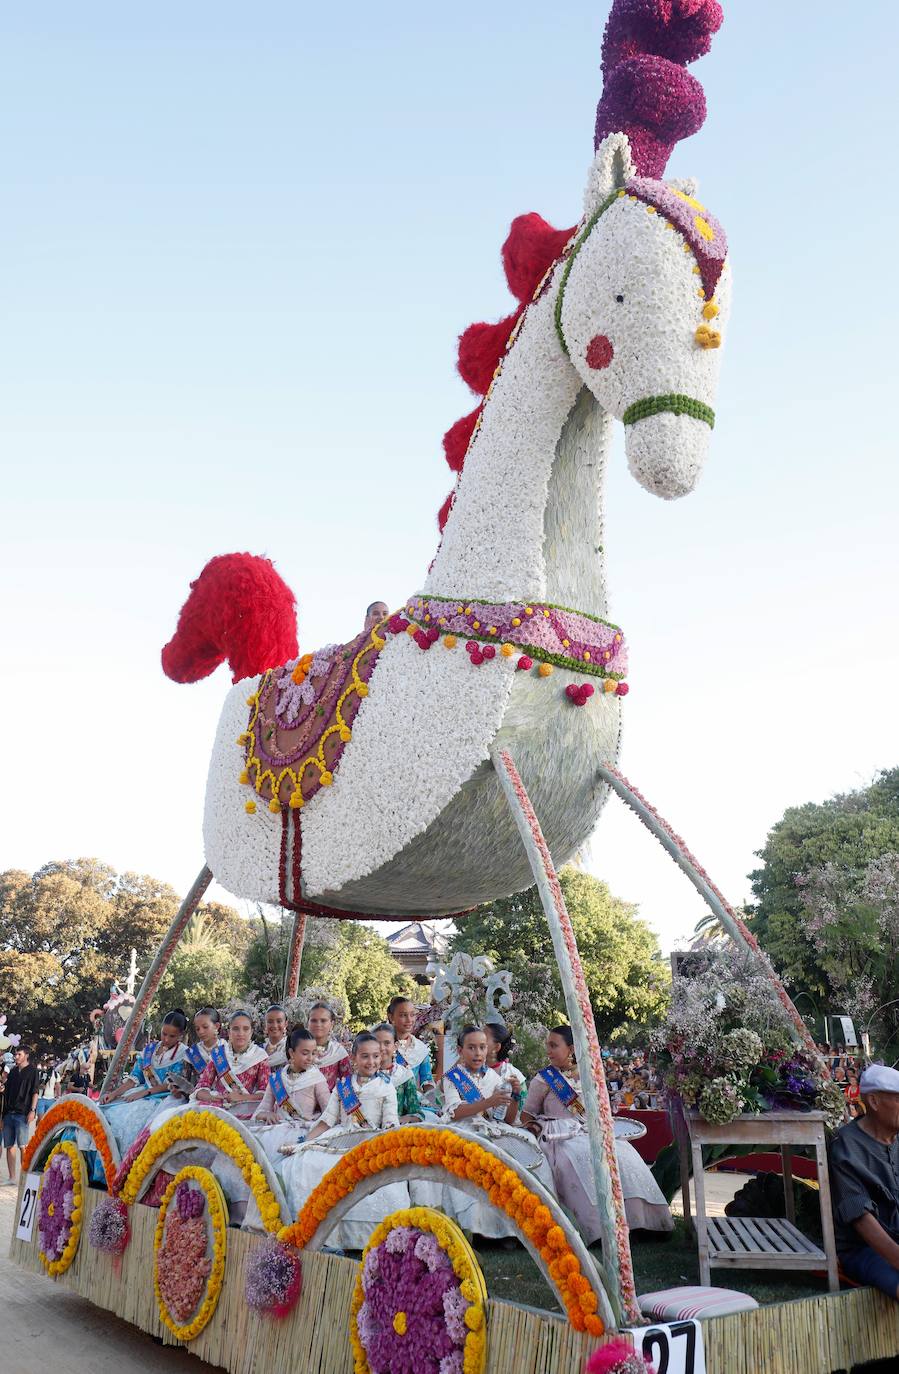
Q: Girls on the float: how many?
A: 13